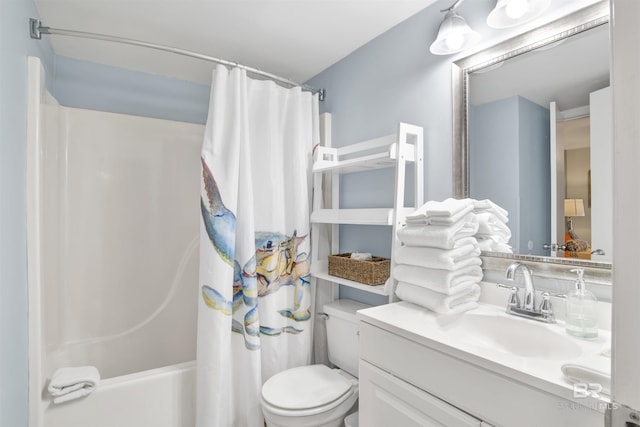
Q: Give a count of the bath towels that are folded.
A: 4